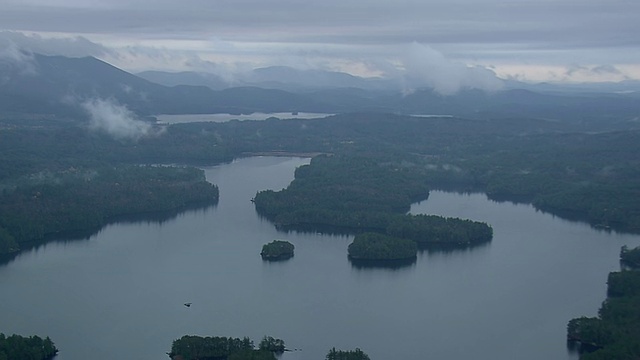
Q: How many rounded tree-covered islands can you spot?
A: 2